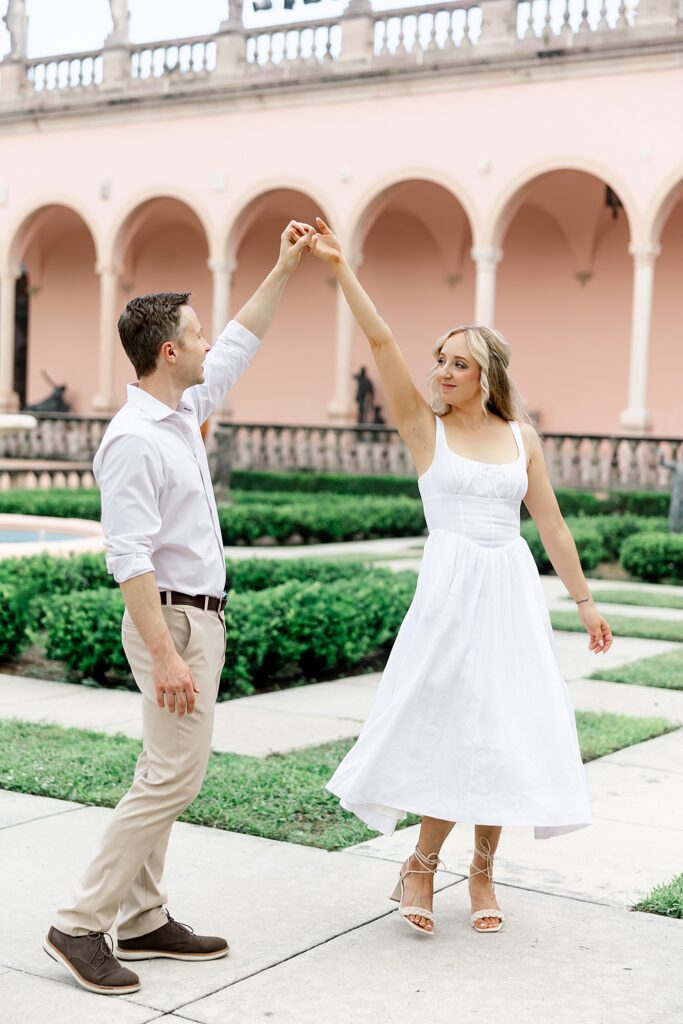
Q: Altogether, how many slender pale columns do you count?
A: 6